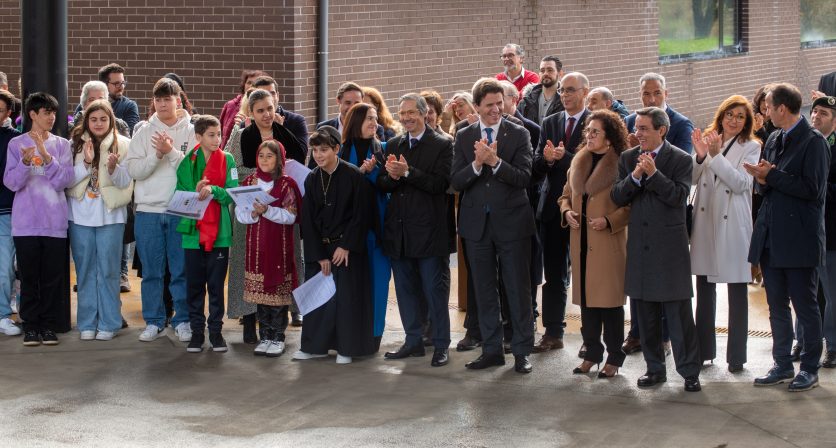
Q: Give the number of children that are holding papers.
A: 3